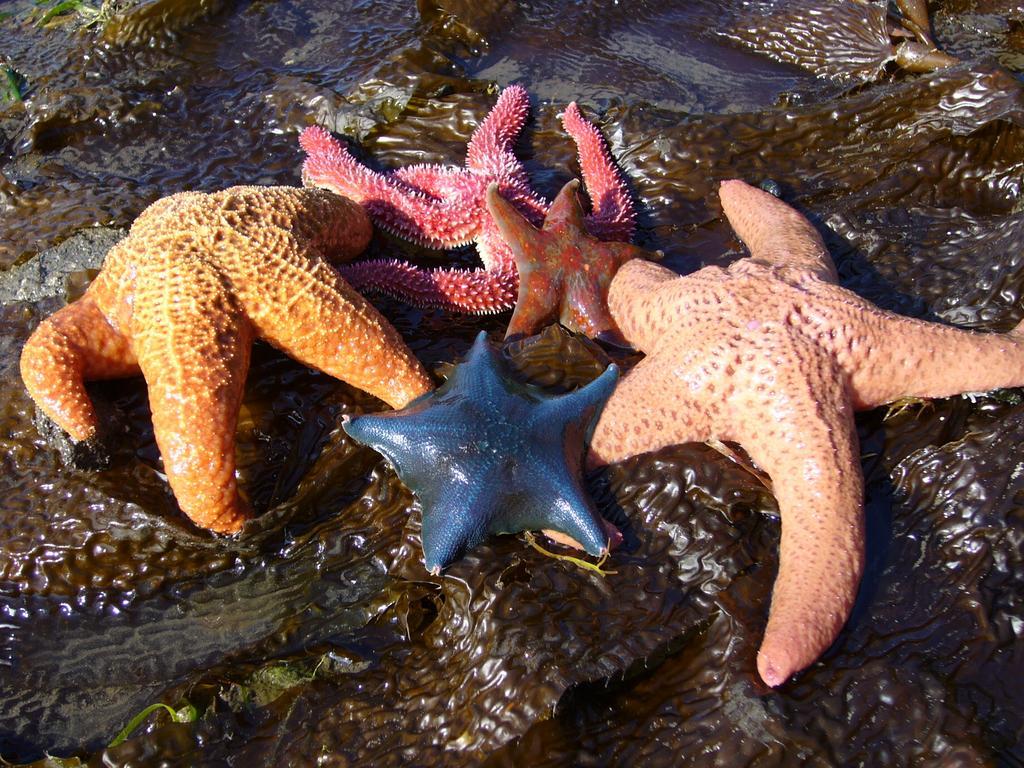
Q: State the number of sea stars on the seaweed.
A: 5